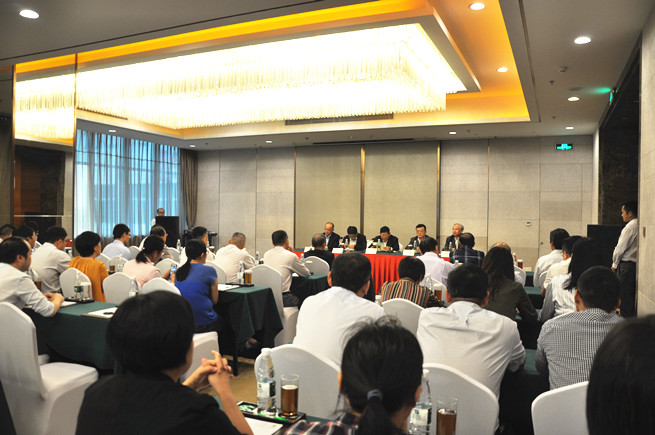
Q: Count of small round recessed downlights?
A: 10